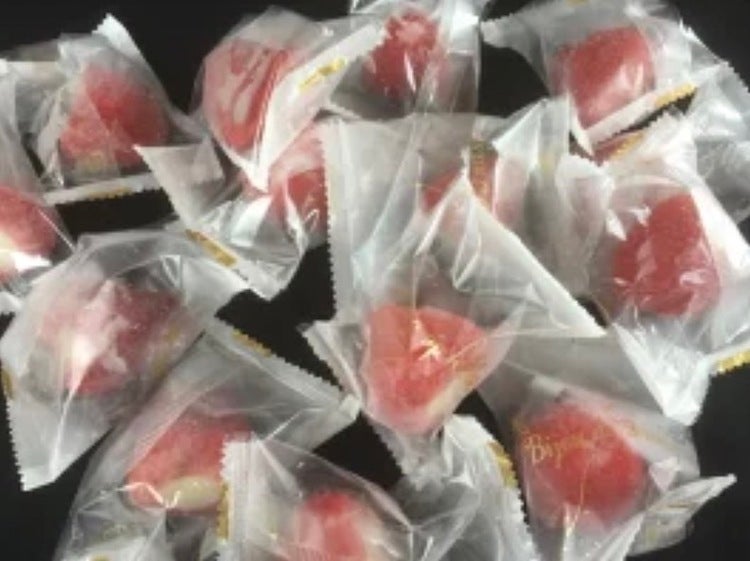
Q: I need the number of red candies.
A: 13